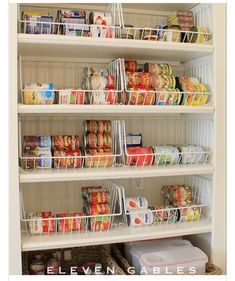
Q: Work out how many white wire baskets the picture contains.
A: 8